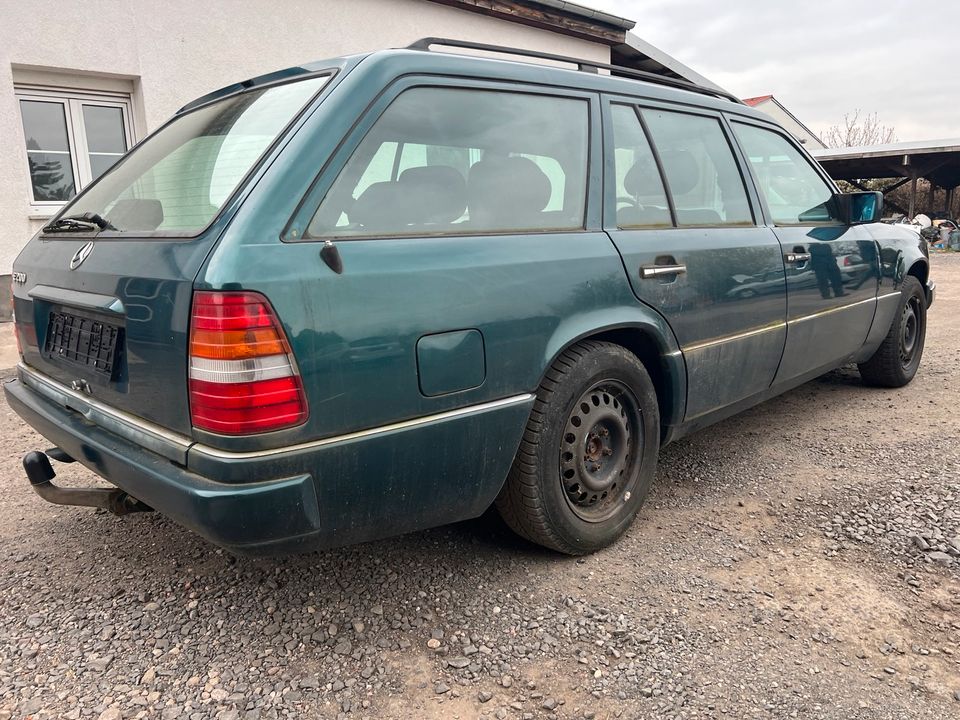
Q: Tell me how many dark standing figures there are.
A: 1